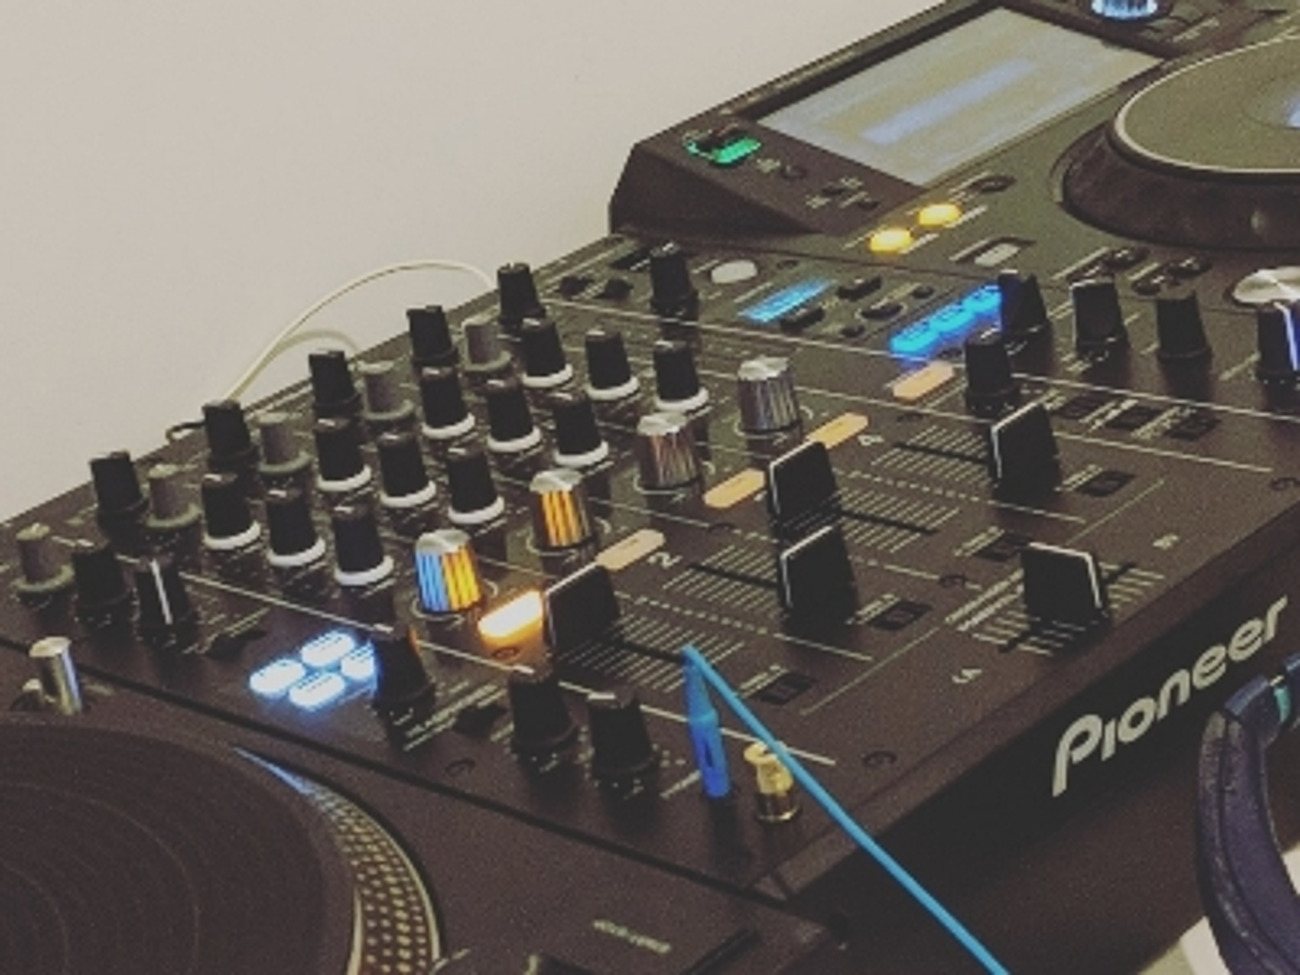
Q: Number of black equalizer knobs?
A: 12